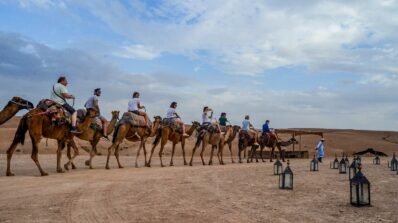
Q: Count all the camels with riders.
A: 8